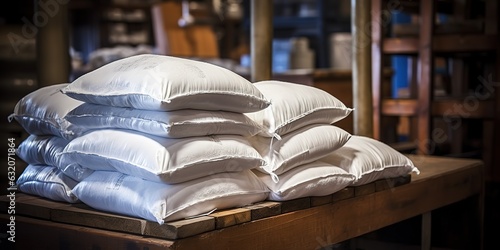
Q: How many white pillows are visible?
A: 11